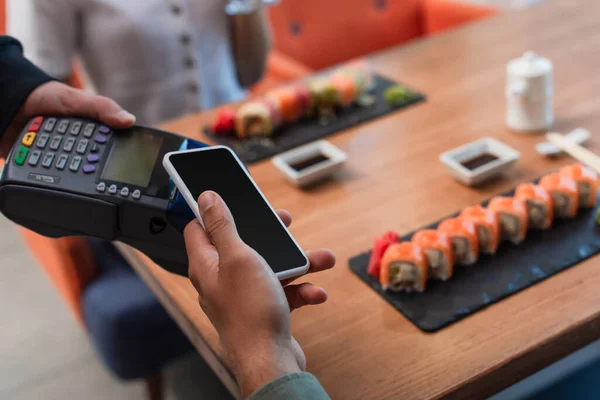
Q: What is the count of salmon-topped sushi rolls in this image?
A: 8